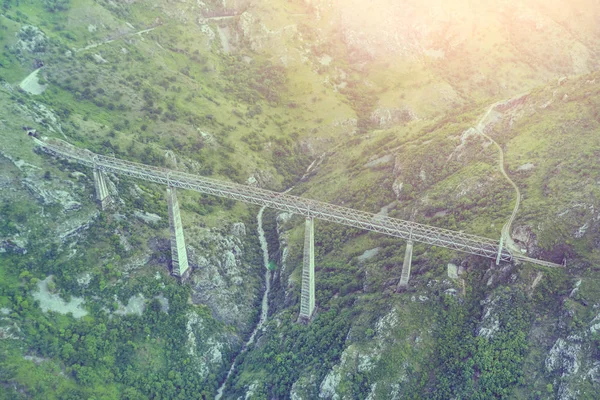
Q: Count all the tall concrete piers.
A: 4